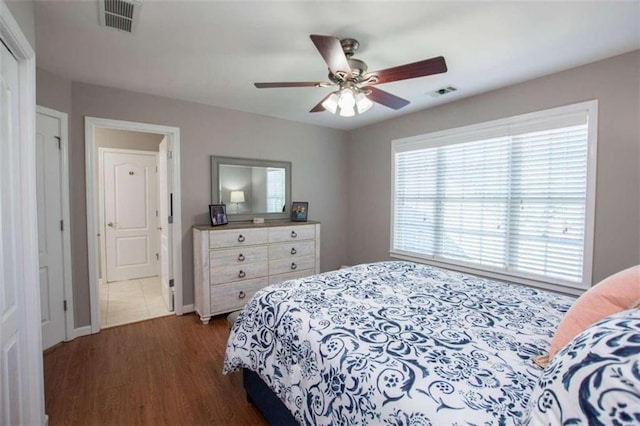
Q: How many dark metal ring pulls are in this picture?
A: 7